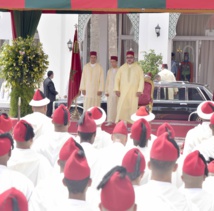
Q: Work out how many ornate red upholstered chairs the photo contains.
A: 1